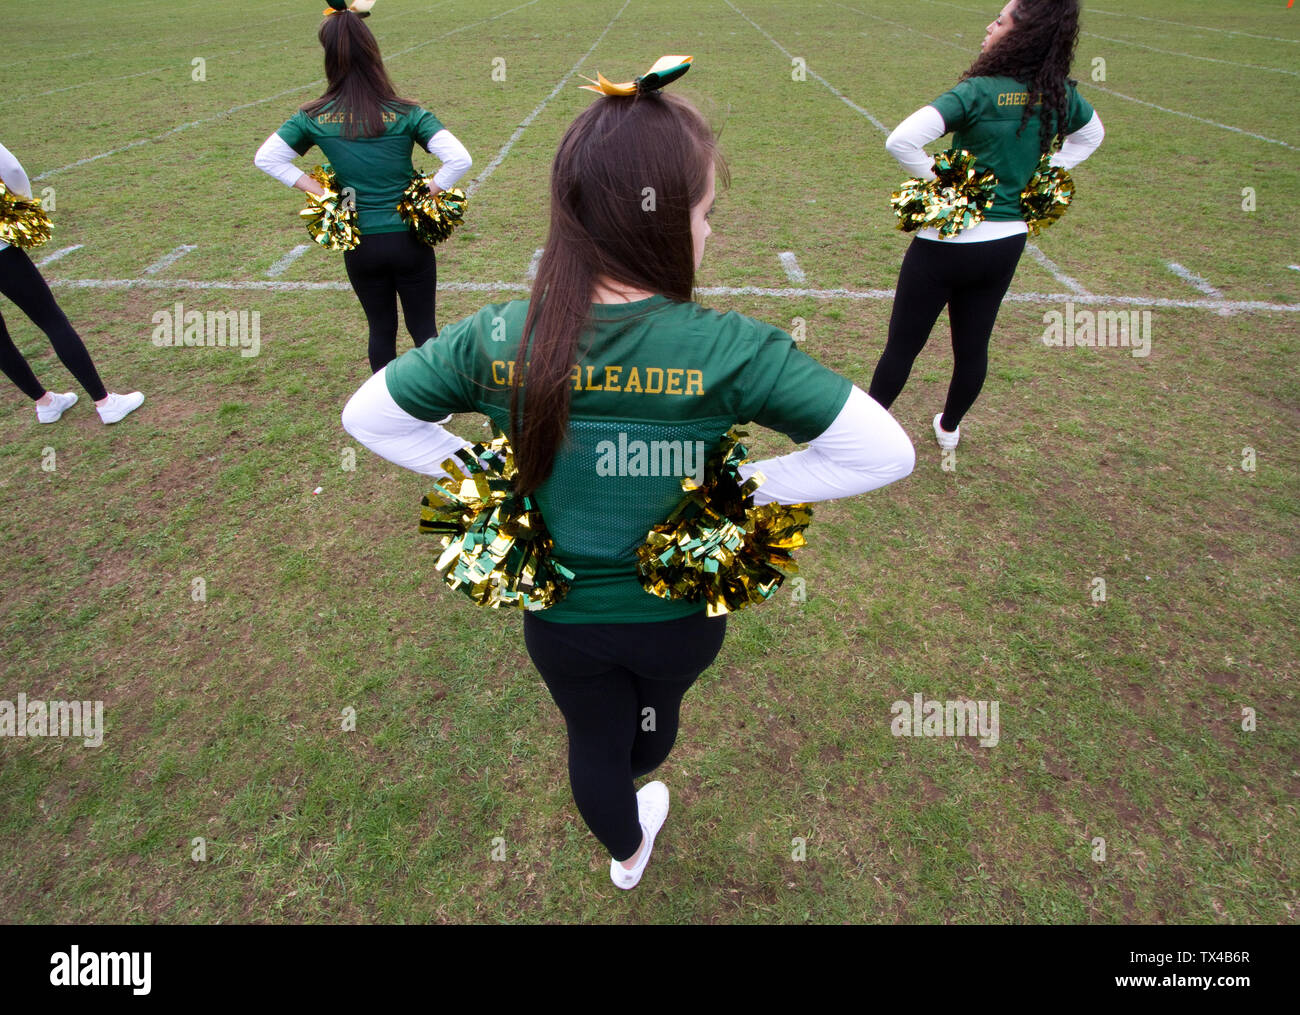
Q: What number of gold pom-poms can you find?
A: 7